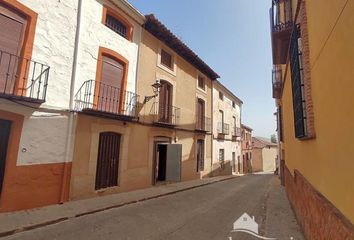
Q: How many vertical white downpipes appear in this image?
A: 1